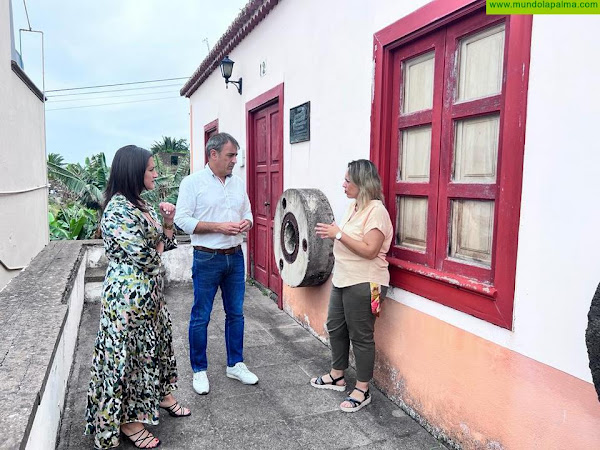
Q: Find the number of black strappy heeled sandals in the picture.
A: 2